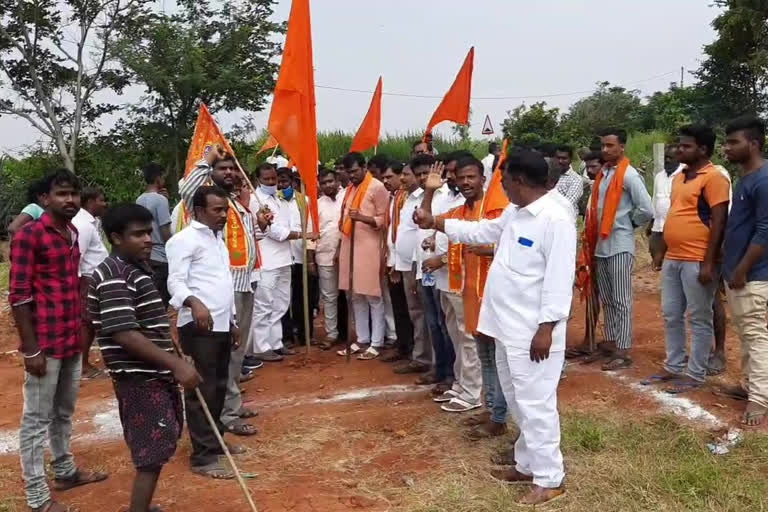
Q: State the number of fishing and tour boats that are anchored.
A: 0